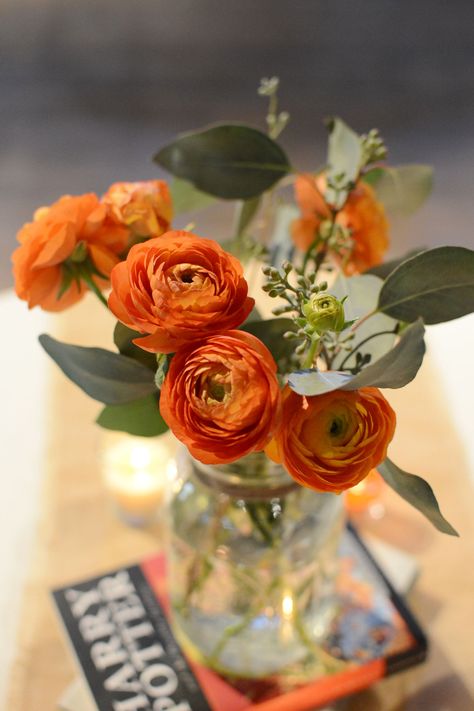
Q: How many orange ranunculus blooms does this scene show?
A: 6